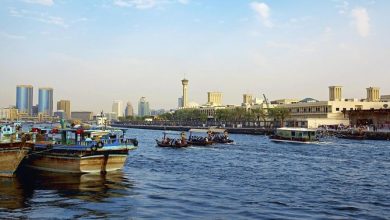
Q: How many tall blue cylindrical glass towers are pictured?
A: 2